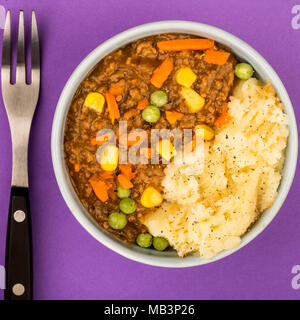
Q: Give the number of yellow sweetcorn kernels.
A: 7